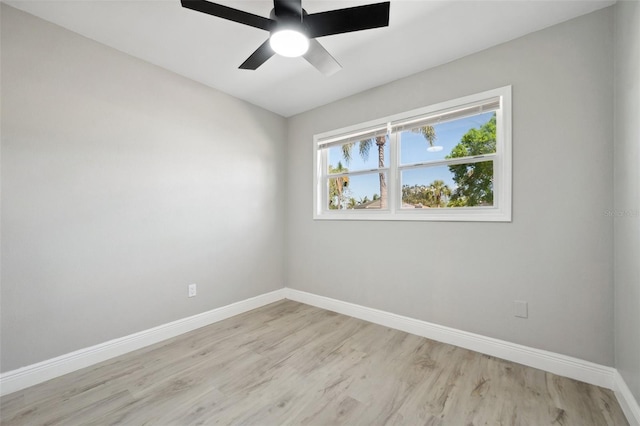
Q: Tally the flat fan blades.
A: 5